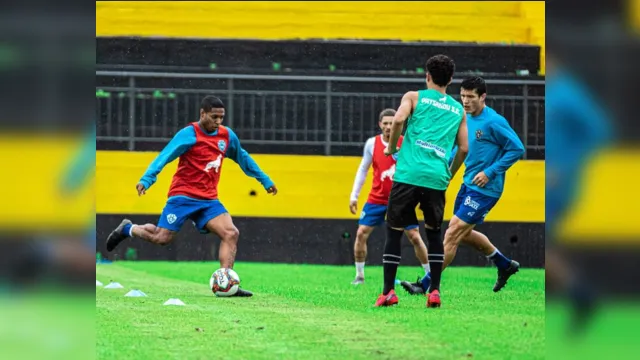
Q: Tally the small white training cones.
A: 4